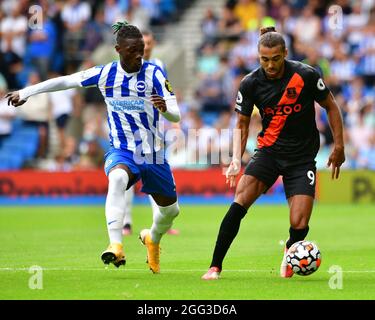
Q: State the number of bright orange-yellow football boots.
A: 2